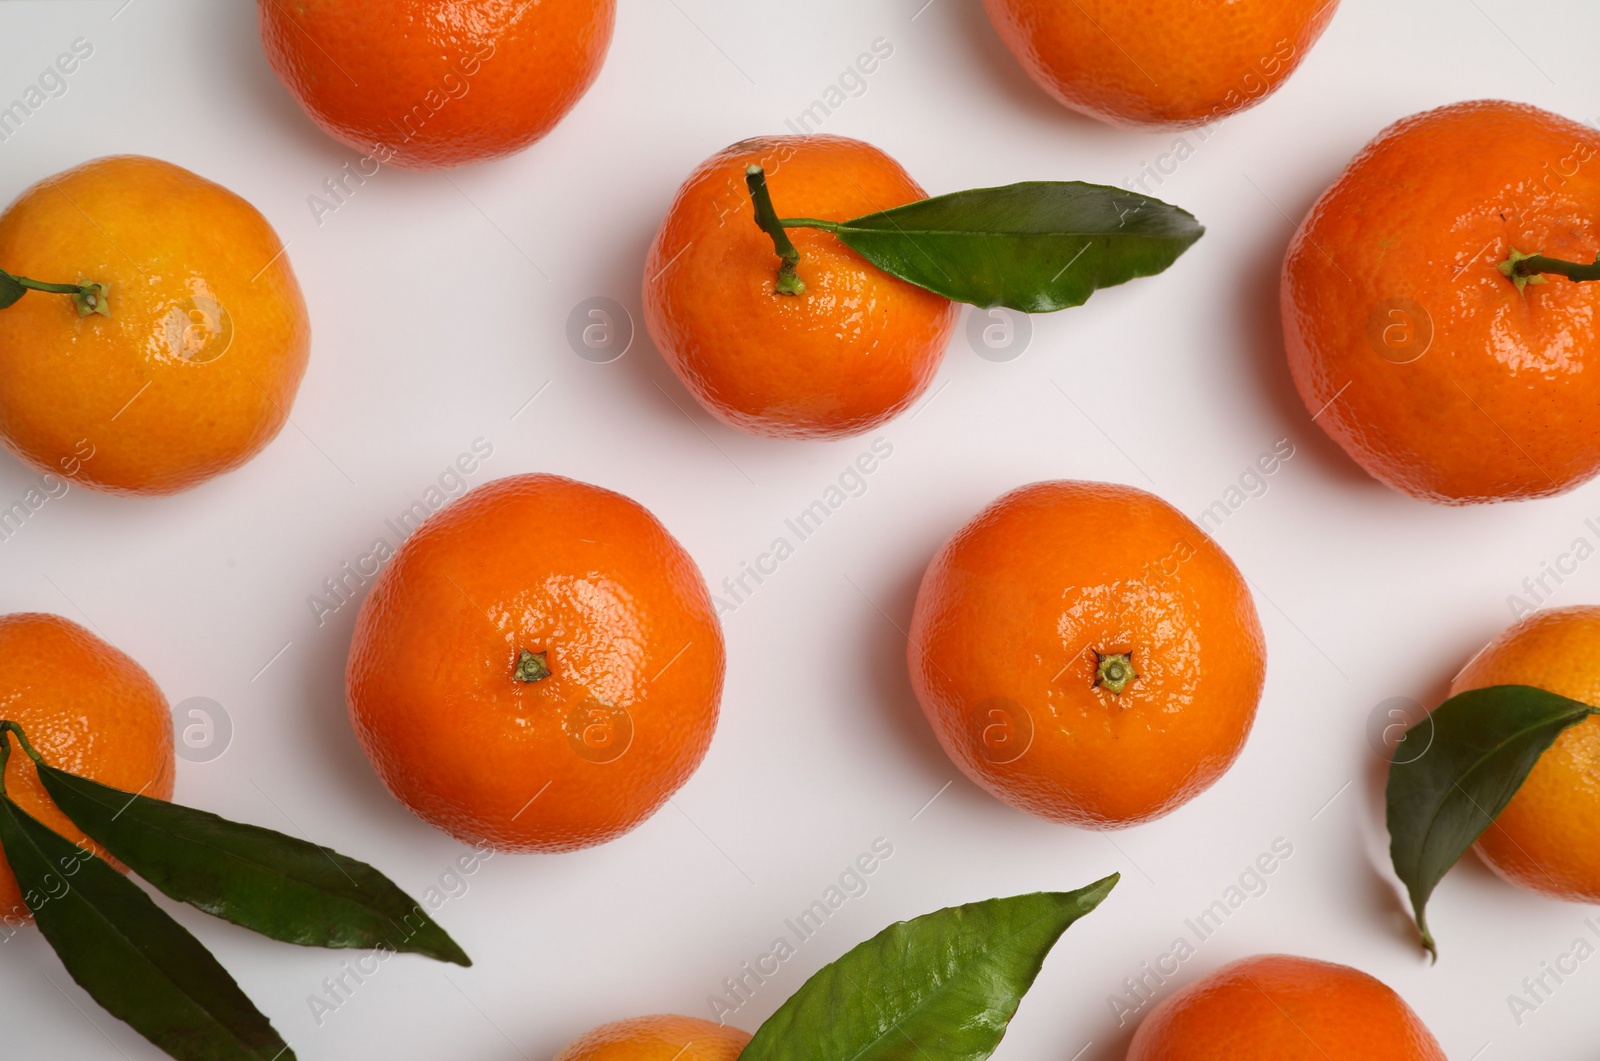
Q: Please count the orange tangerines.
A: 11